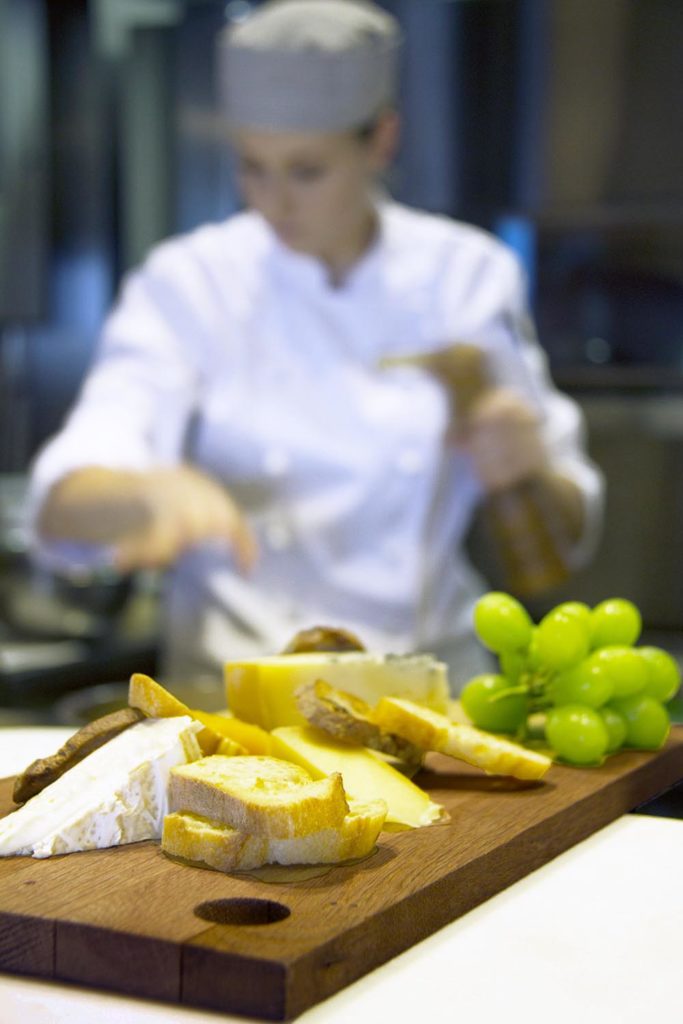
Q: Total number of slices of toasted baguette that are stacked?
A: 2